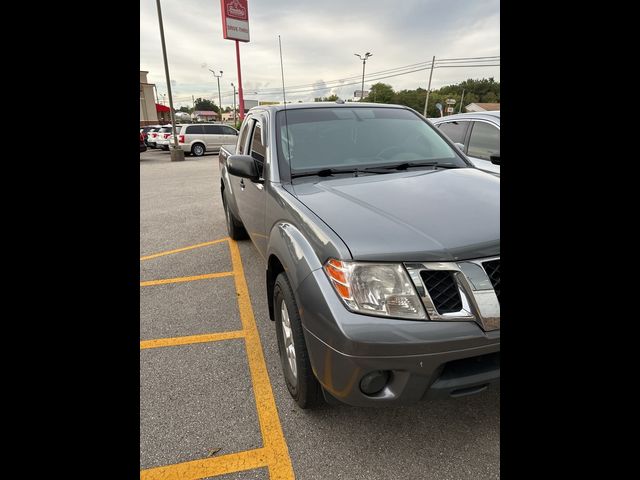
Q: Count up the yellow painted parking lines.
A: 5